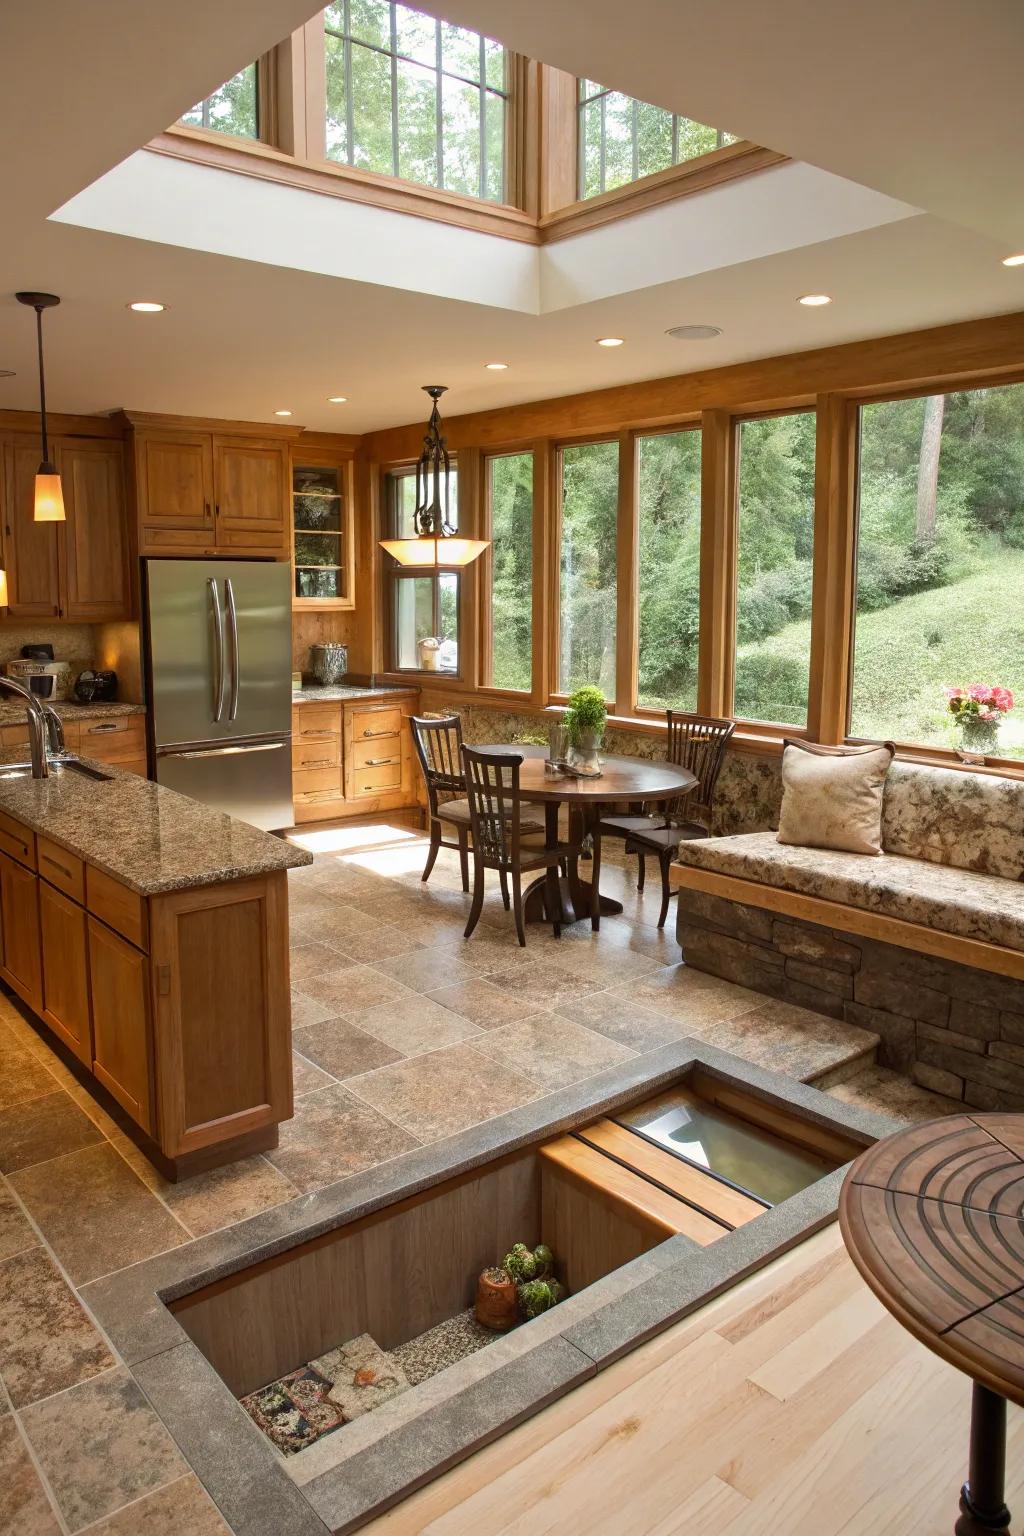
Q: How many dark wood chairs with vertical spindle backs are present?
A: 3